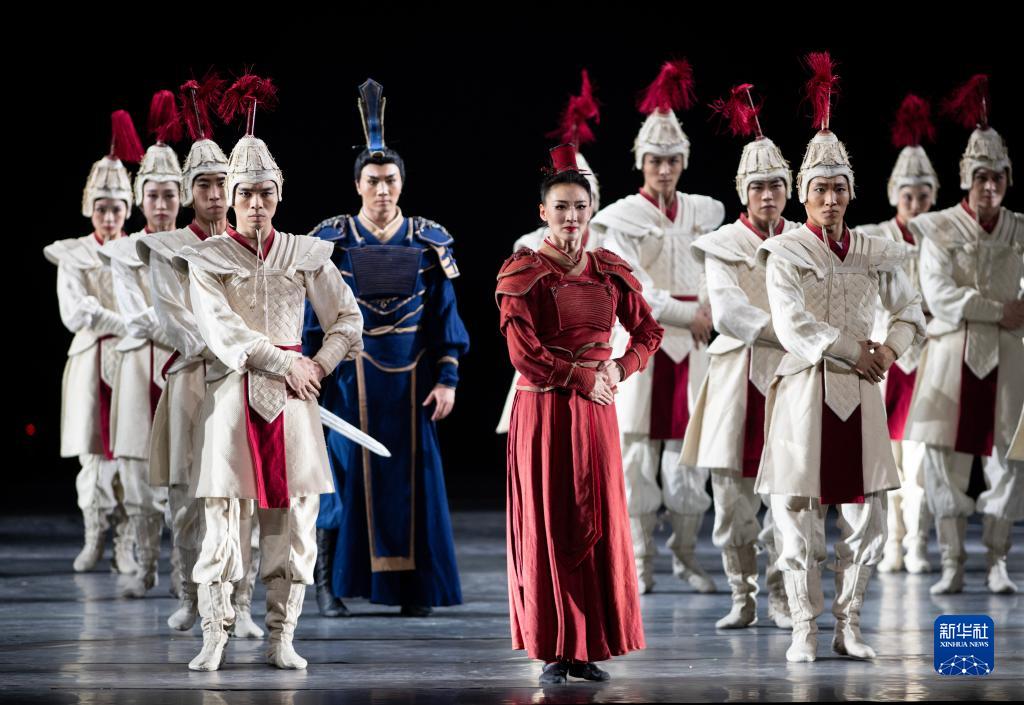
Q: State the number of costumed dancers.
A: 12